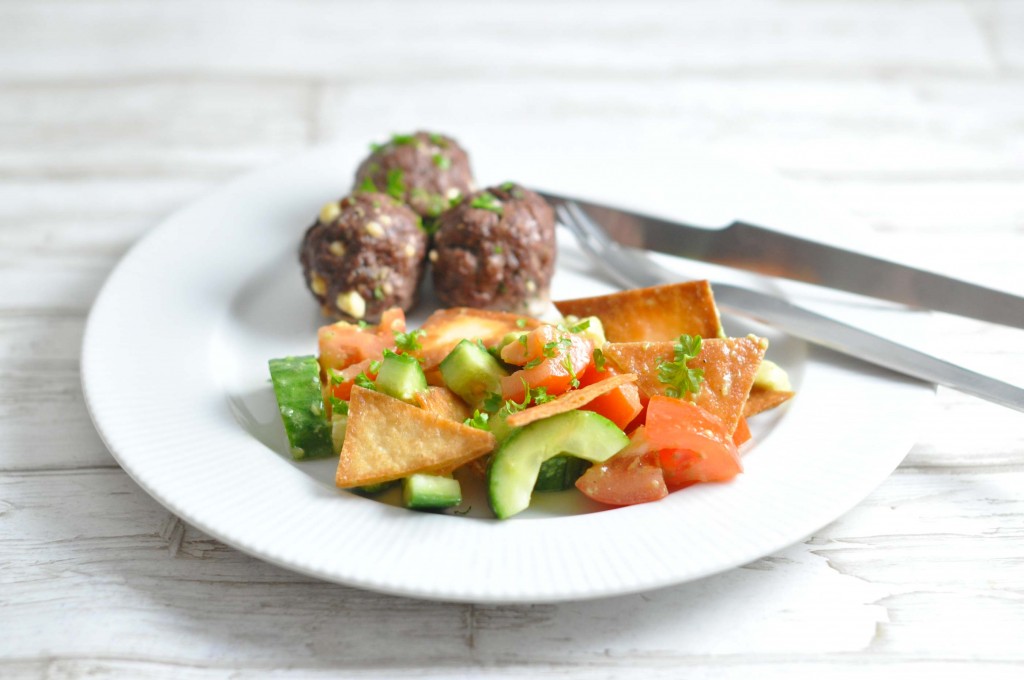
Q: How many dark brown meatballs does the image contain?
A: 3